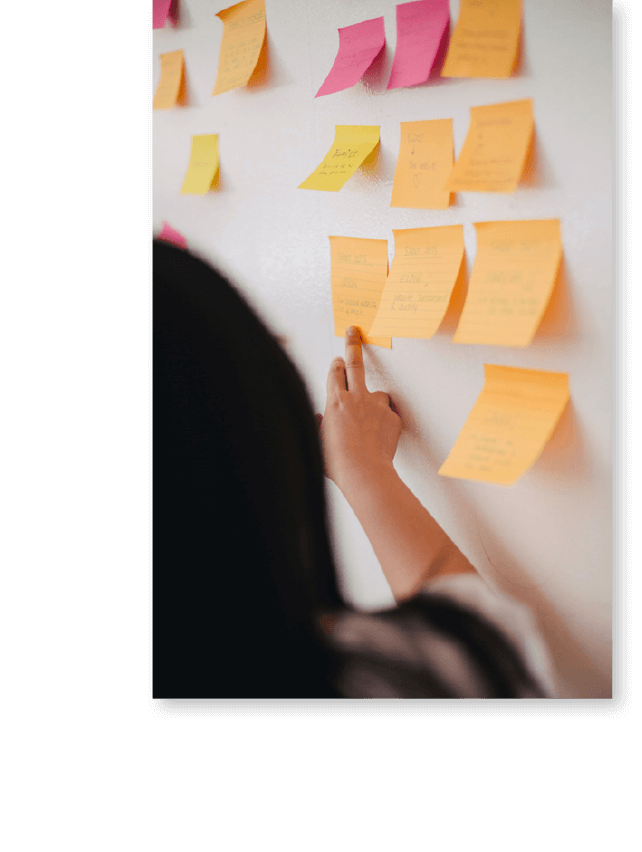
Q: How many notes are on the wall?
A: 15